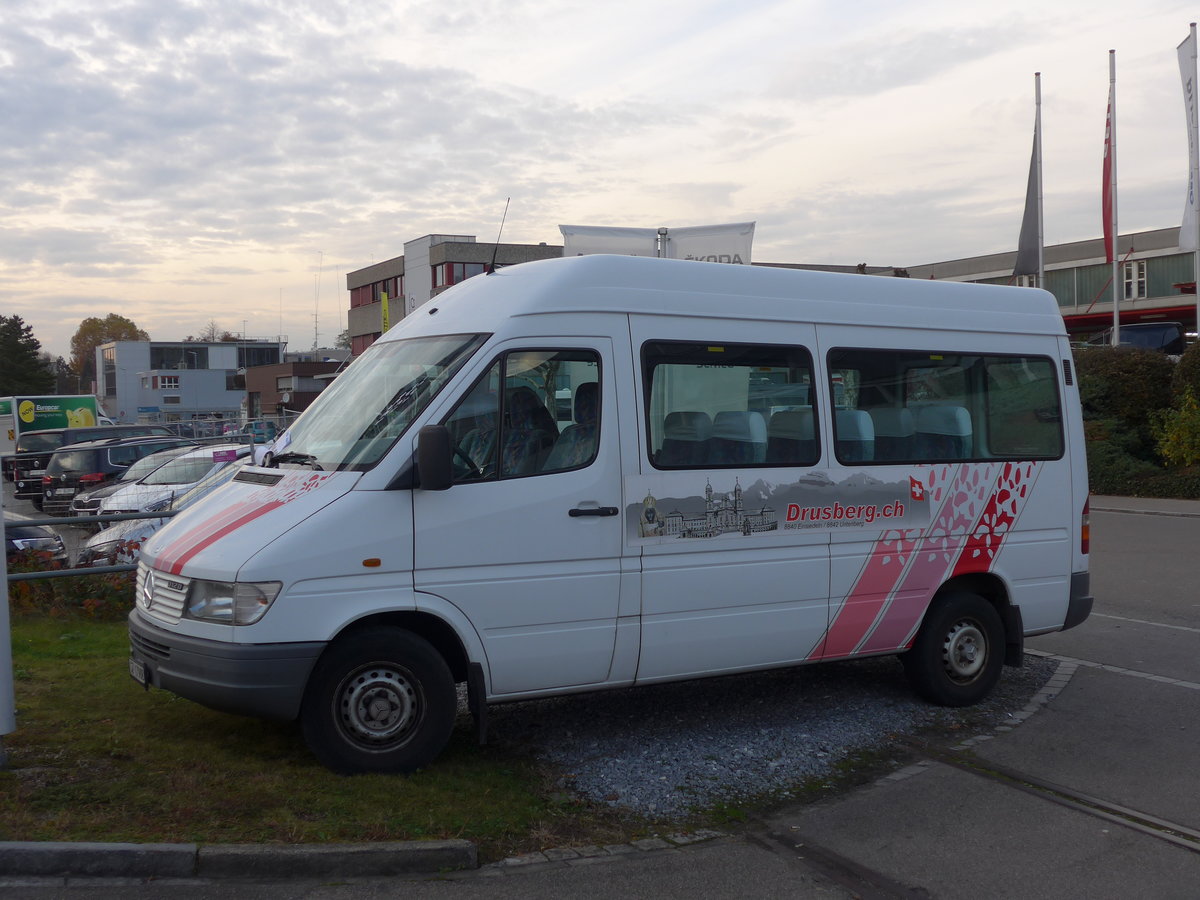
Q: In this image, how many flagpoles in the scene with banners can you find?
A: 3